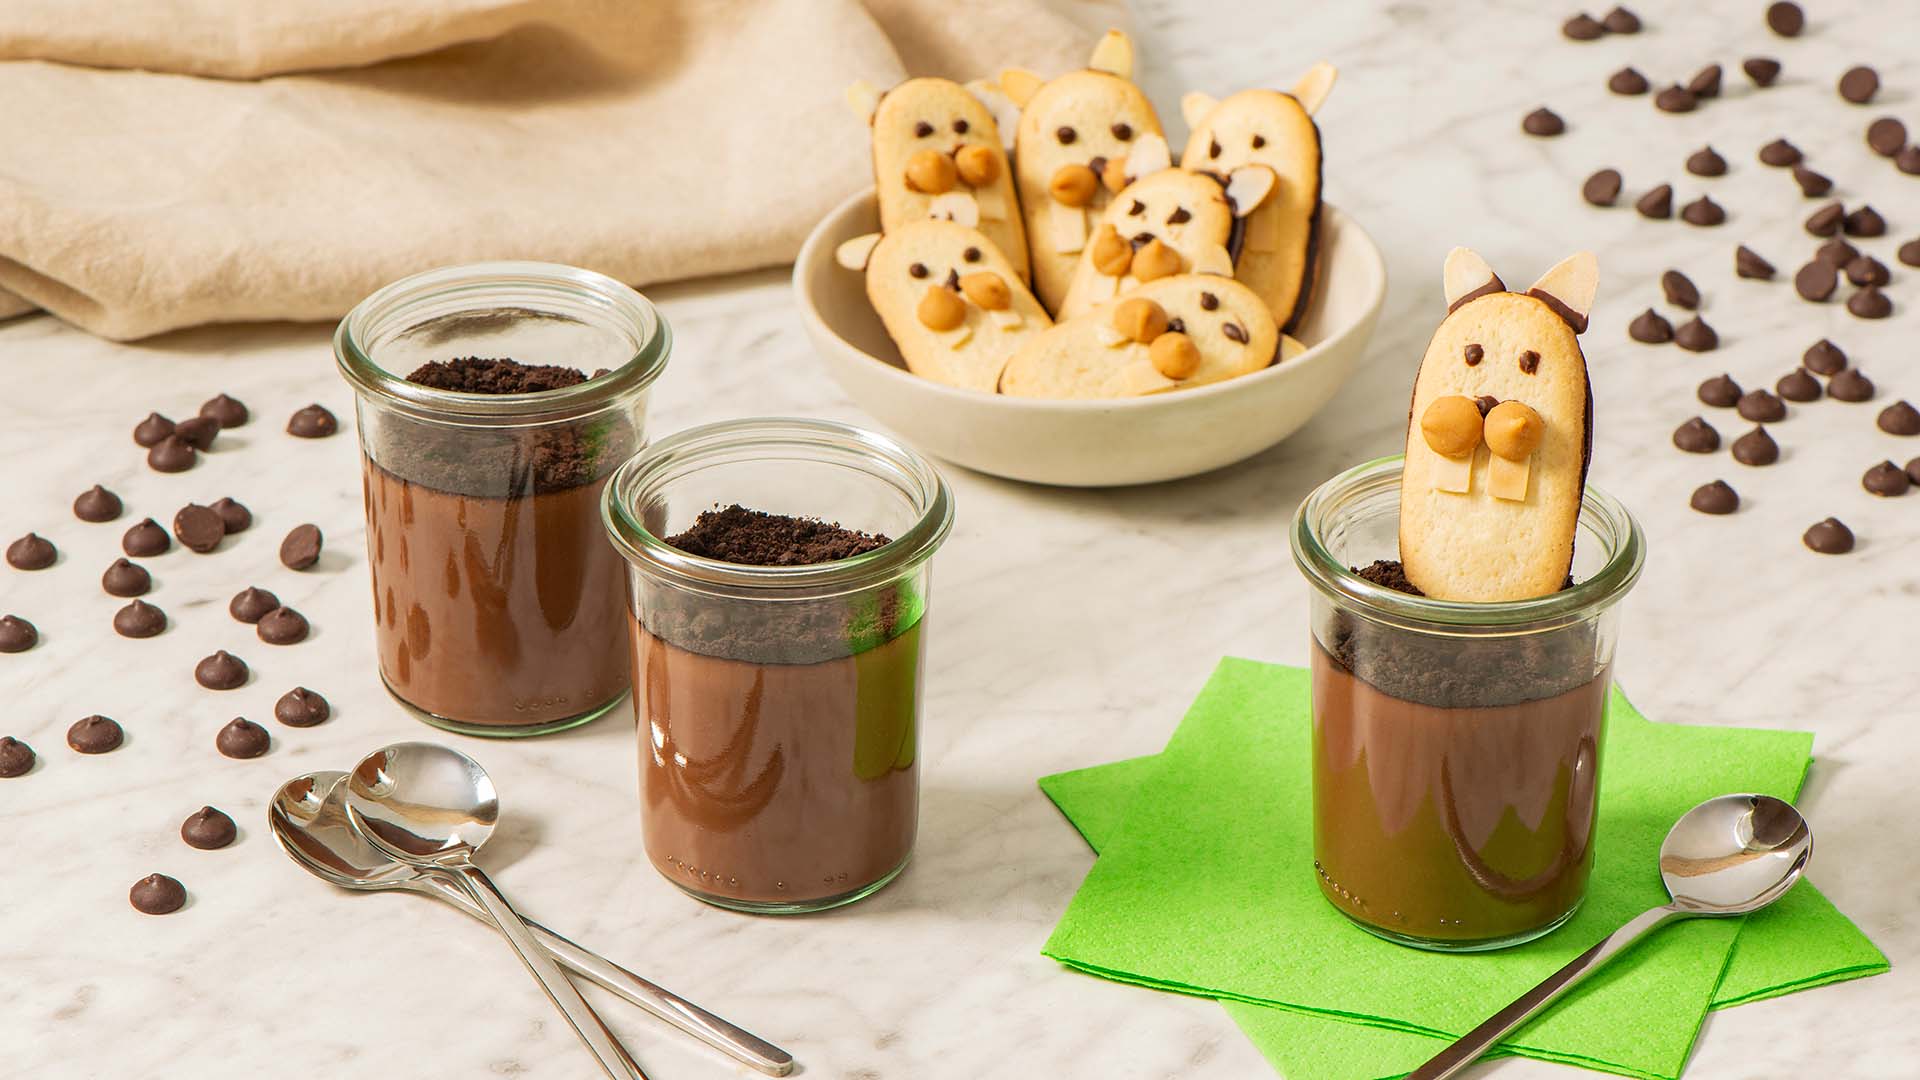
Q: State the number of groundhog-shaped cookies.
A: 7